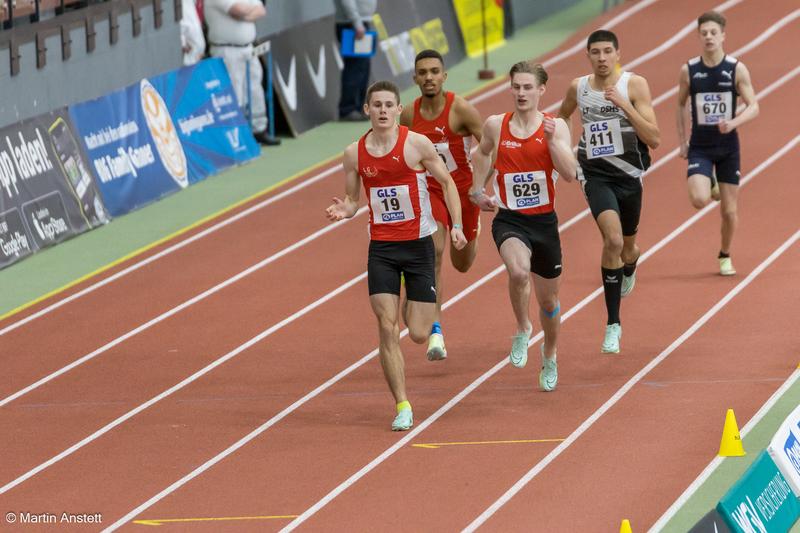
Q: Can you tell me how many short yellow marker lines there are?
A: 2